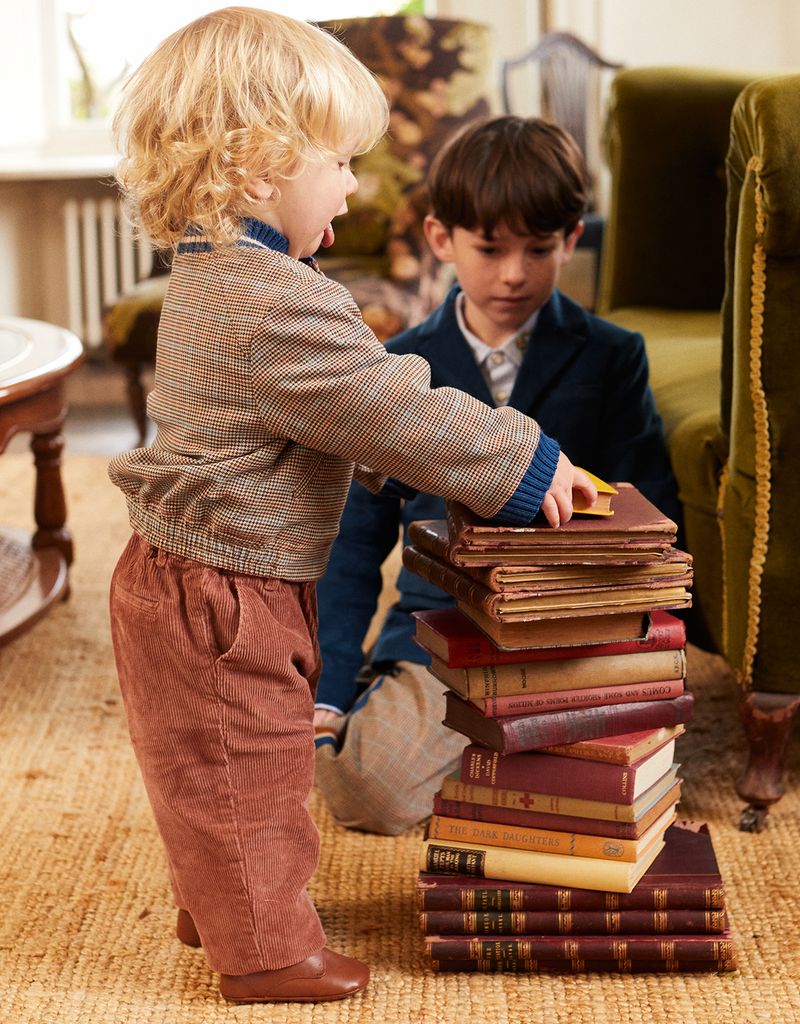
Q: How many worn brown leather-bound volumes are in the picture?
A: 4